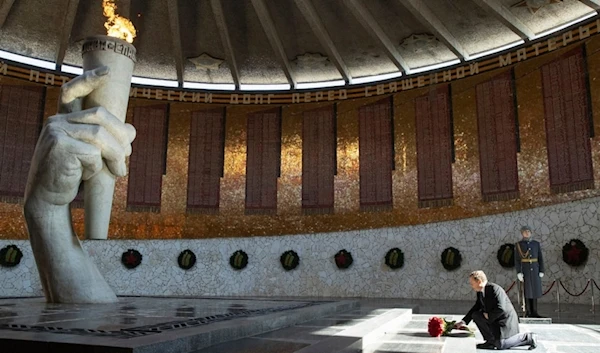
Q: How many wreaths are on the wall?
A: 10